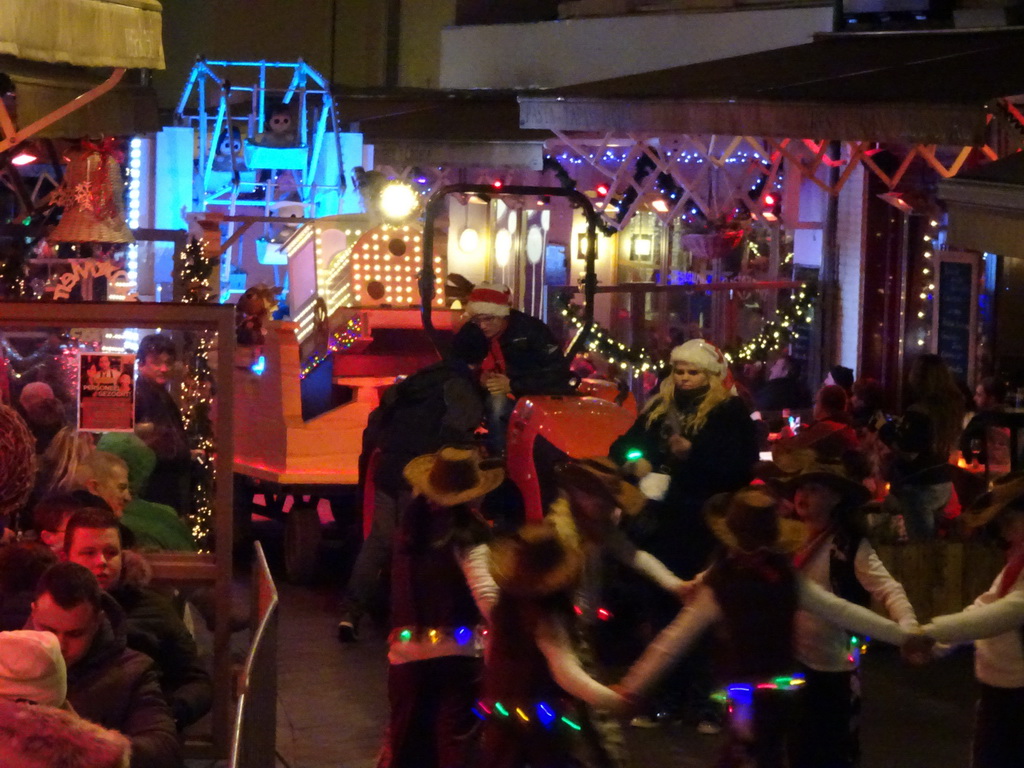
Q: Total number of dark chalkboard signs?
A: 1